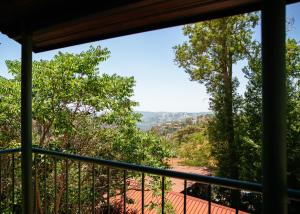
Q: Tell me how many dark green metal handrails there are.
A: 1